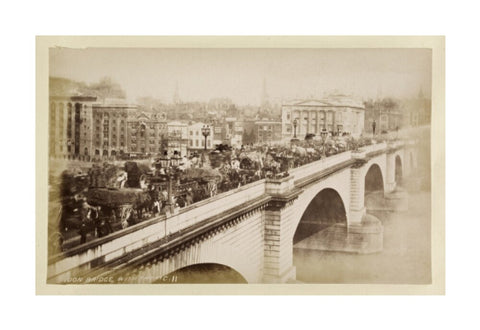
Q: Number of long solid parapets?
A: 1